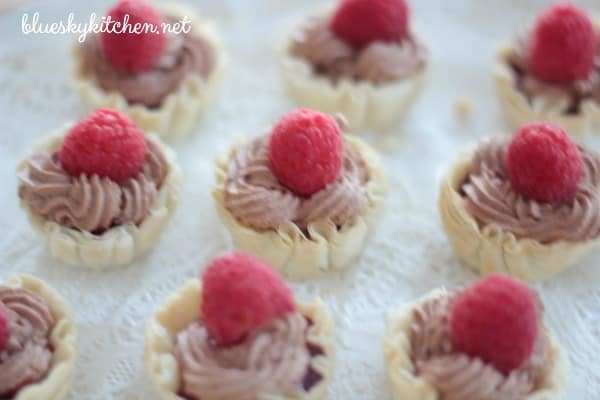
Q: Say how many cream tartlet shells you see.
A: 9